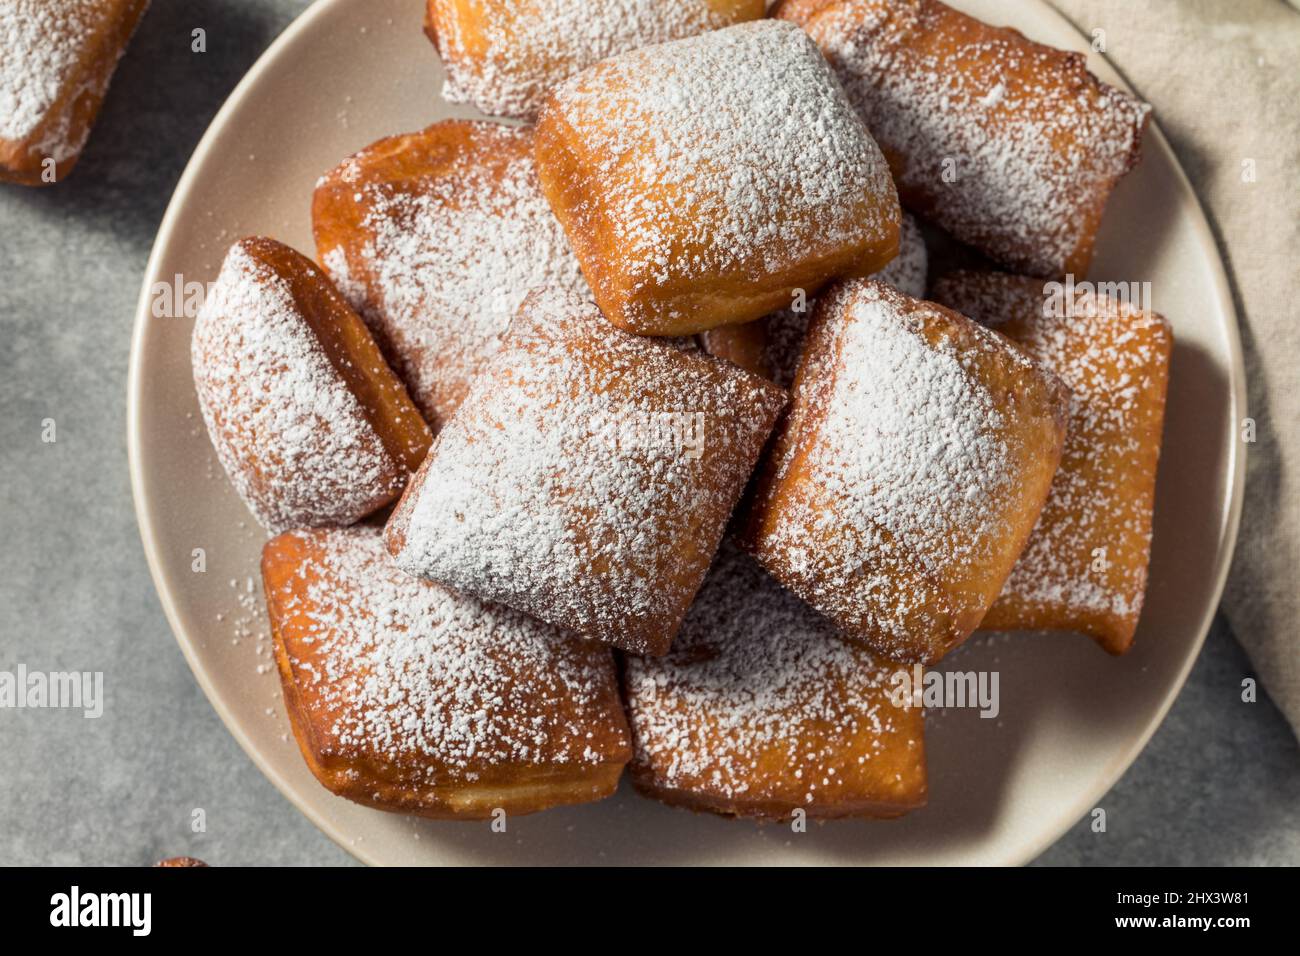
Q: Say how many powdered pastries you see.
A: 12